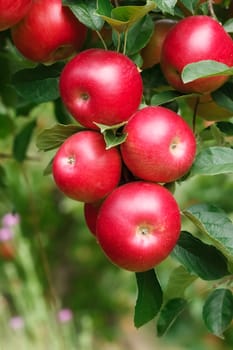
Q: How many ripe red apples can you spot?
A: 8